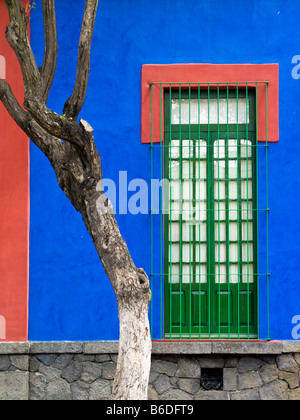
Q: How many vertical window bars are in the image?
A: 13